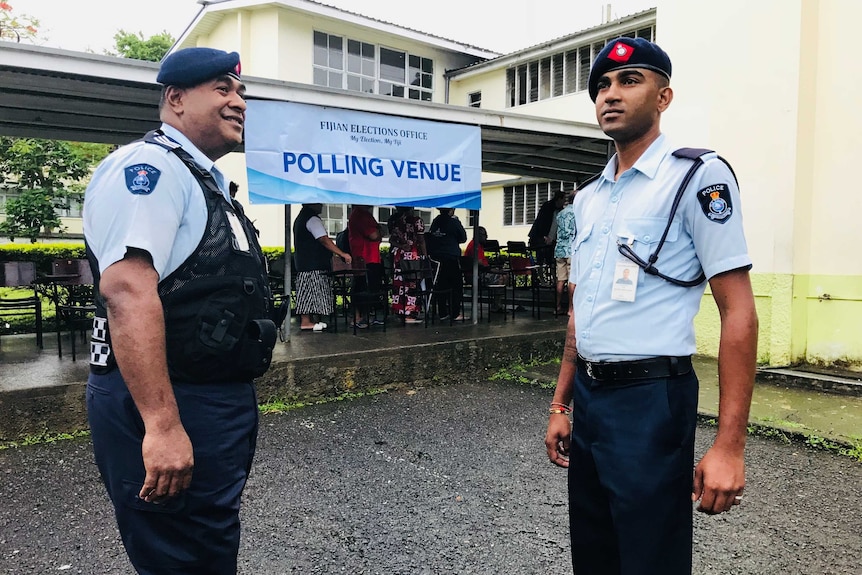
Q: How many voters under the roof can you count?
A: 7